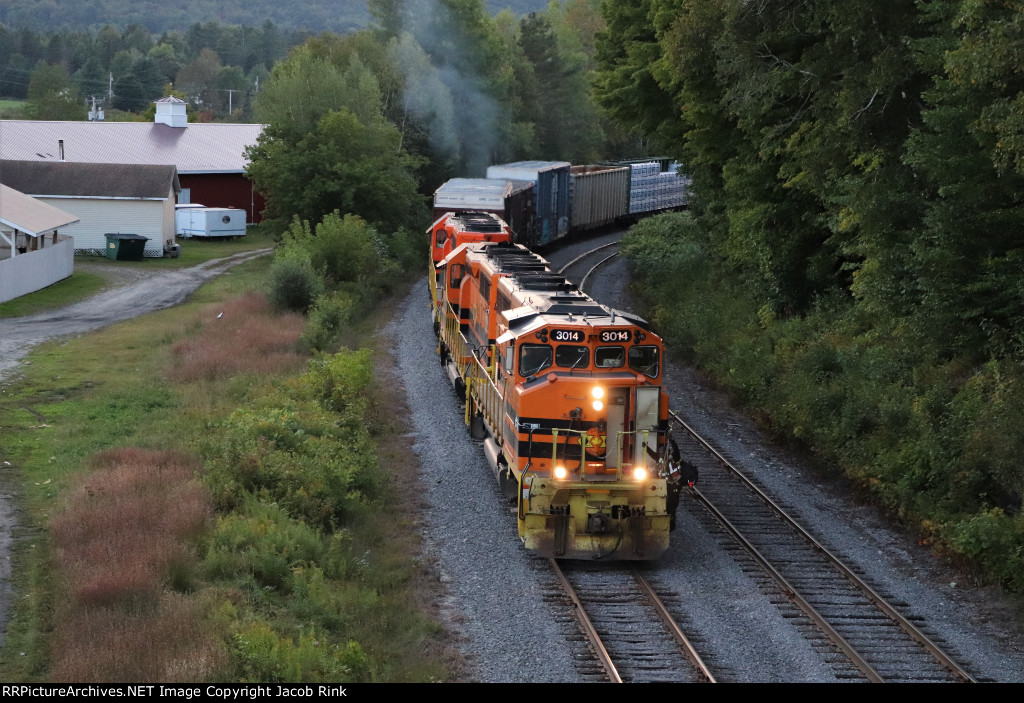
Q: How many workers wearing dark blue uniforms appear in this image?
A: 1